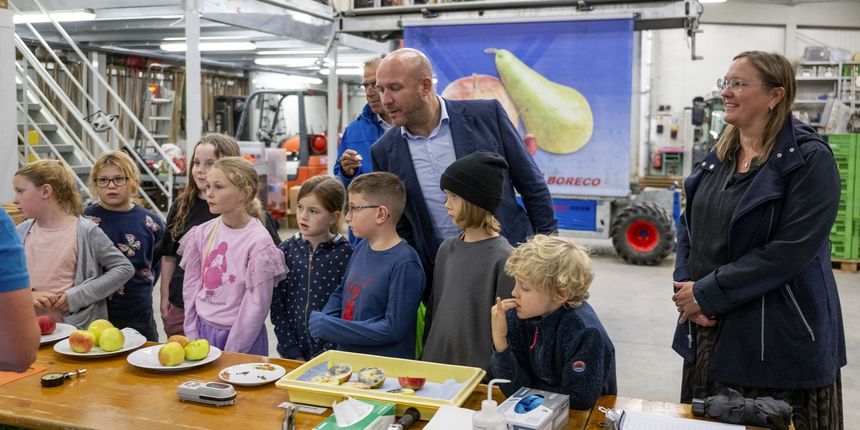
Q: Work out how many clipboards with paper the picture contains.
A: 1